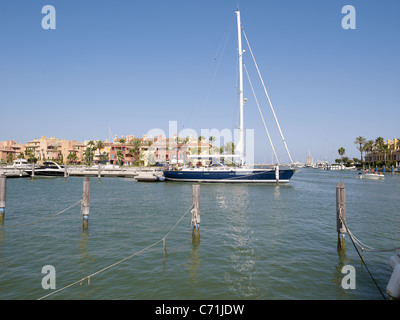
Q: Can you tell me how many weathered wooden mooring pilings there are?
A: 4